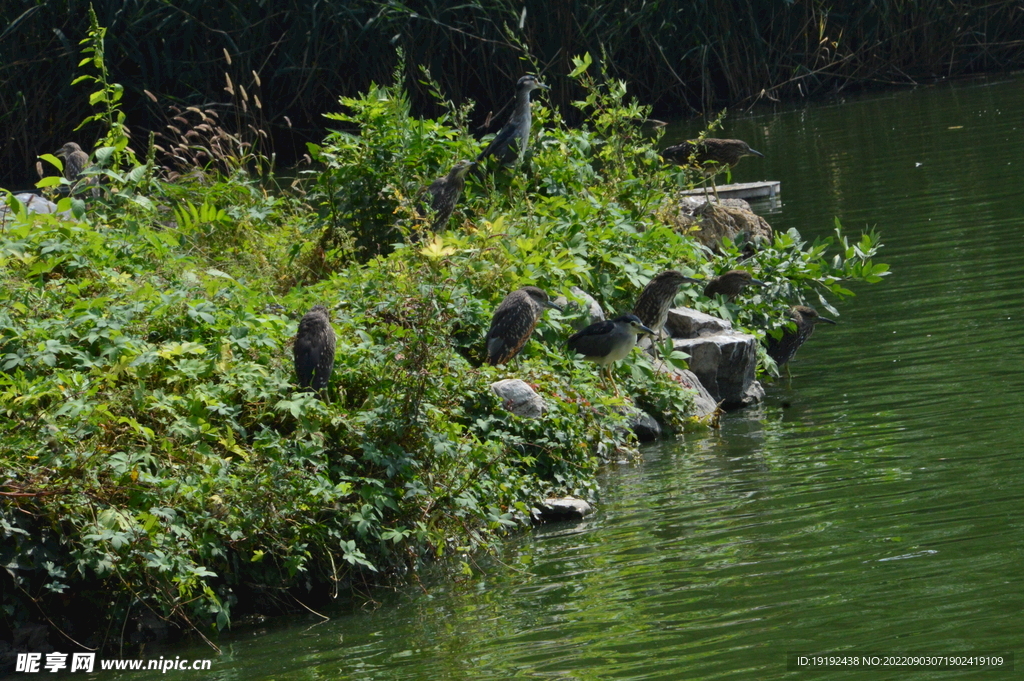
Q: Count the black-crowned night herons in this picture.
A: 10